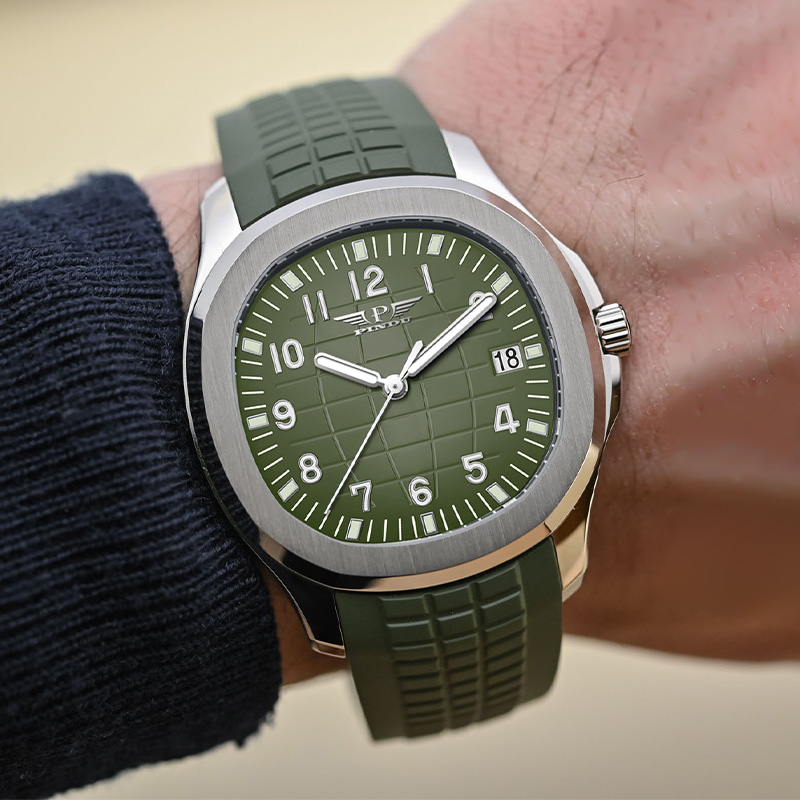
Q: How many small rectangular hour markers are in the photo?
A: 12